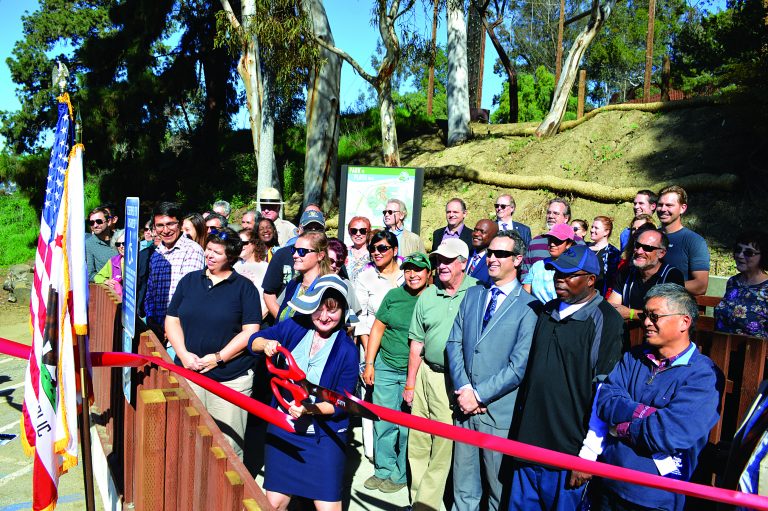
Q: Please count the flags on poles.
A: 2